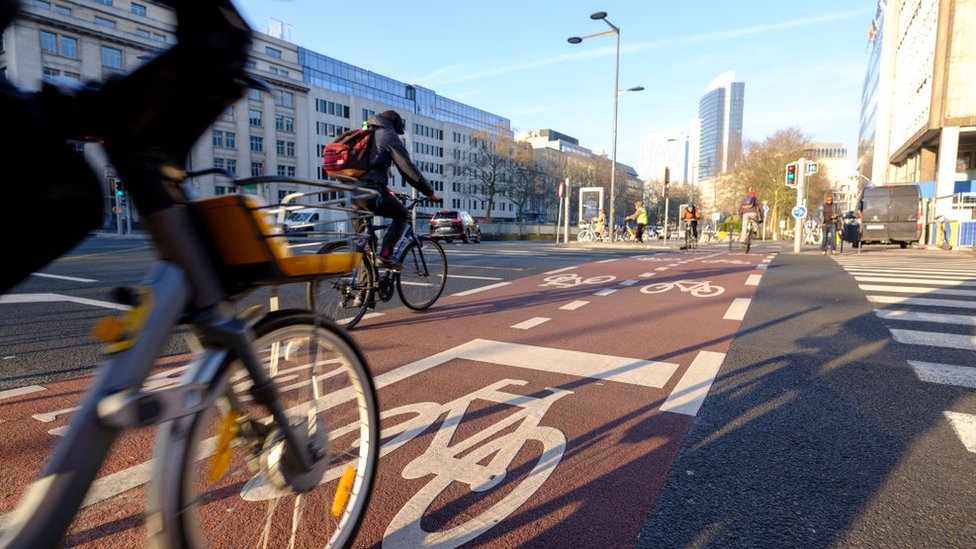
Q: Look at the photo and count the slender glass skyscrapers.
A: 1